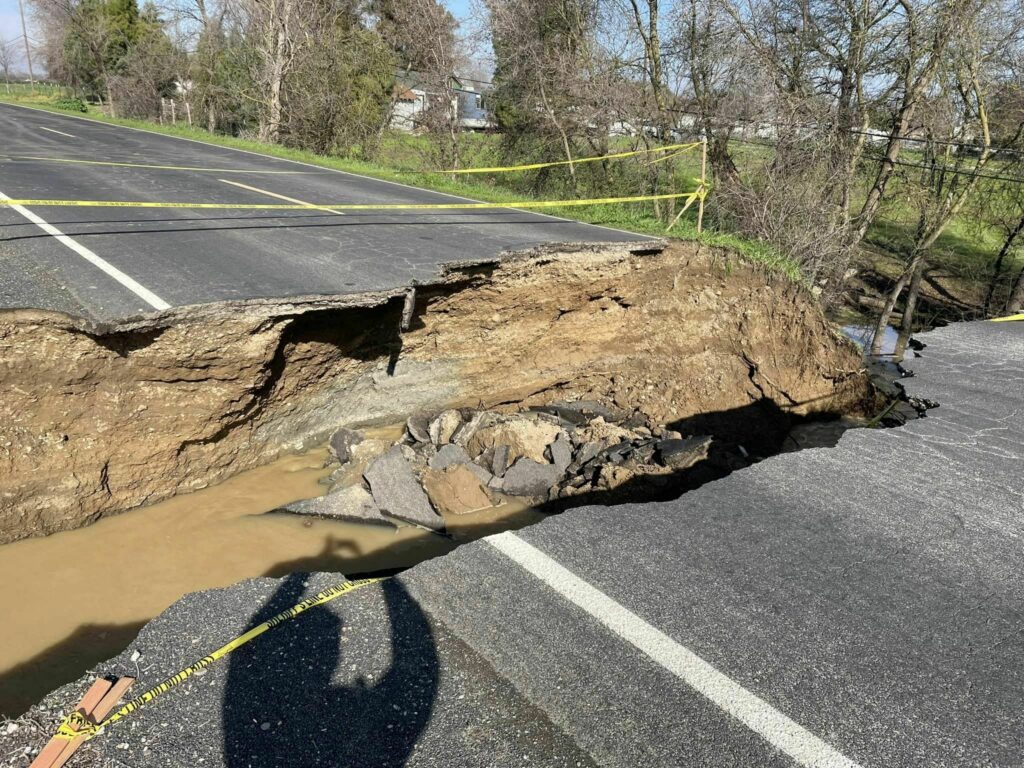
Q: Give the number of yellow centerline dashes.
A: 2